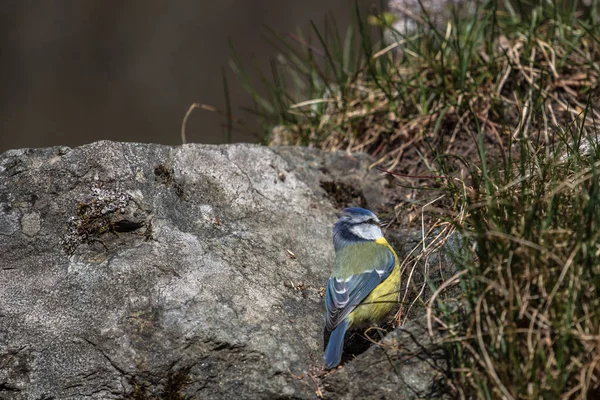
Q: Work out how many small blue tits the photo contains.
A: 1